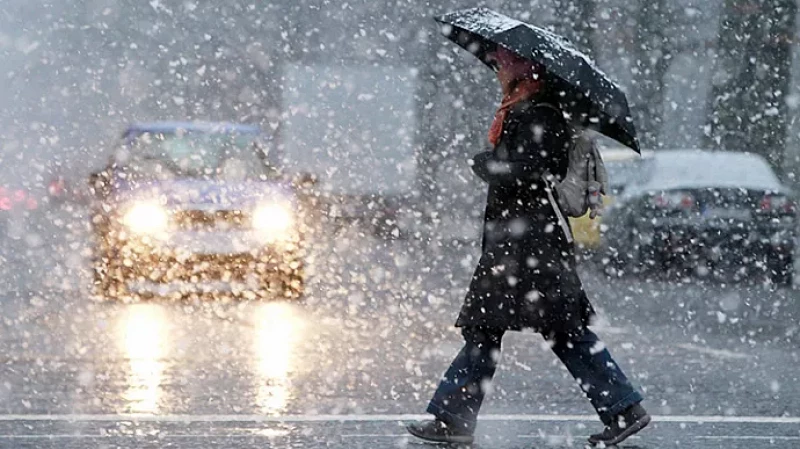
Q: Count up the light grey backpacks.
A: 1